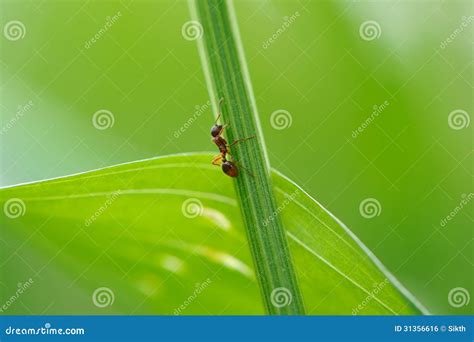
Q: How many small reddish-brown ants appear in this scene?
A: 1